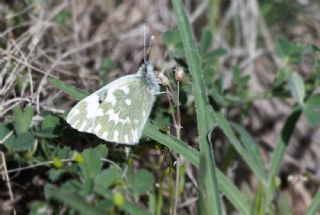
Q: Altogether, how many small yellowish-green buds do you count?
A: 3